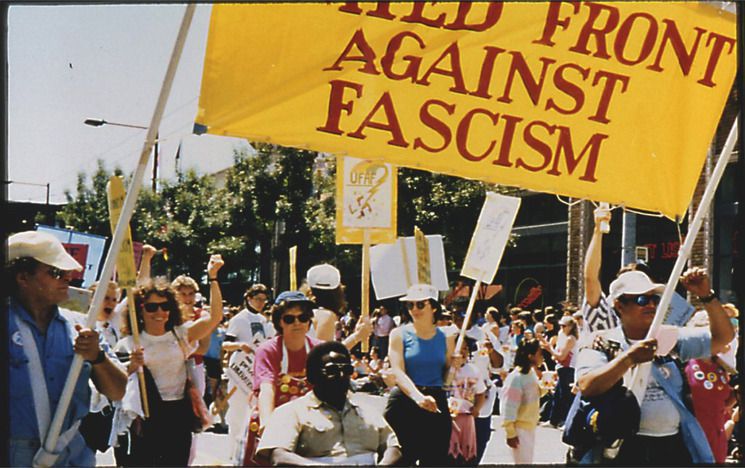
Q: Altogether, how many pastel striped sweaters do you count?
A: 1